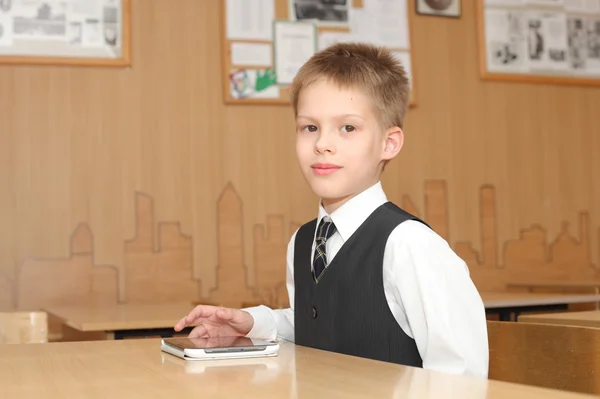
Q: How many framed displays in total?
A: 4